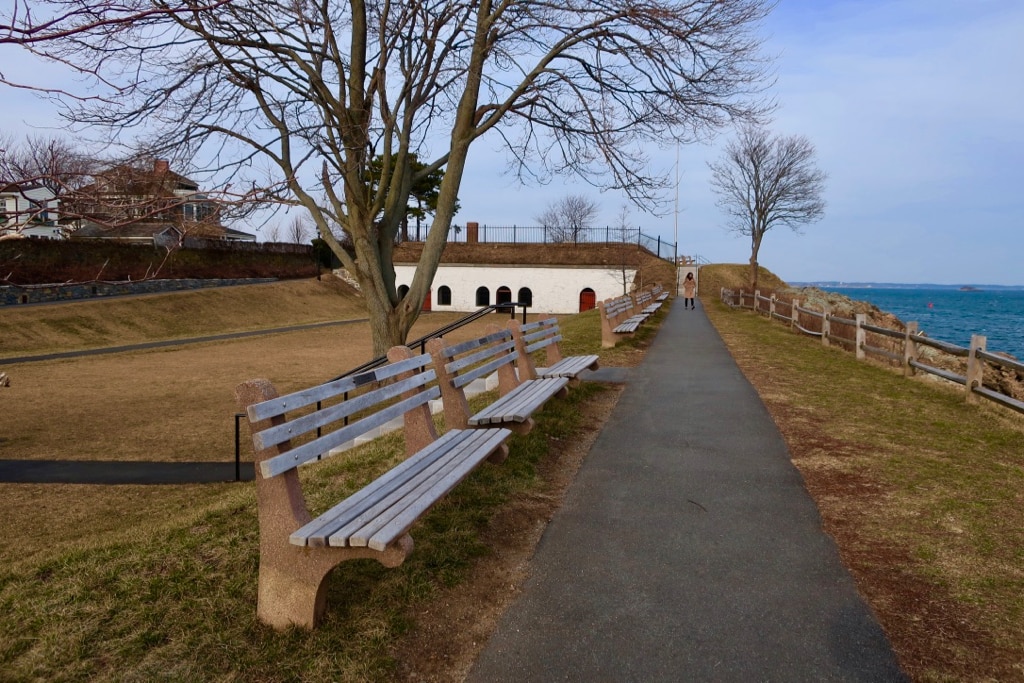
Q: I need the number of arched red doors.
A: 2